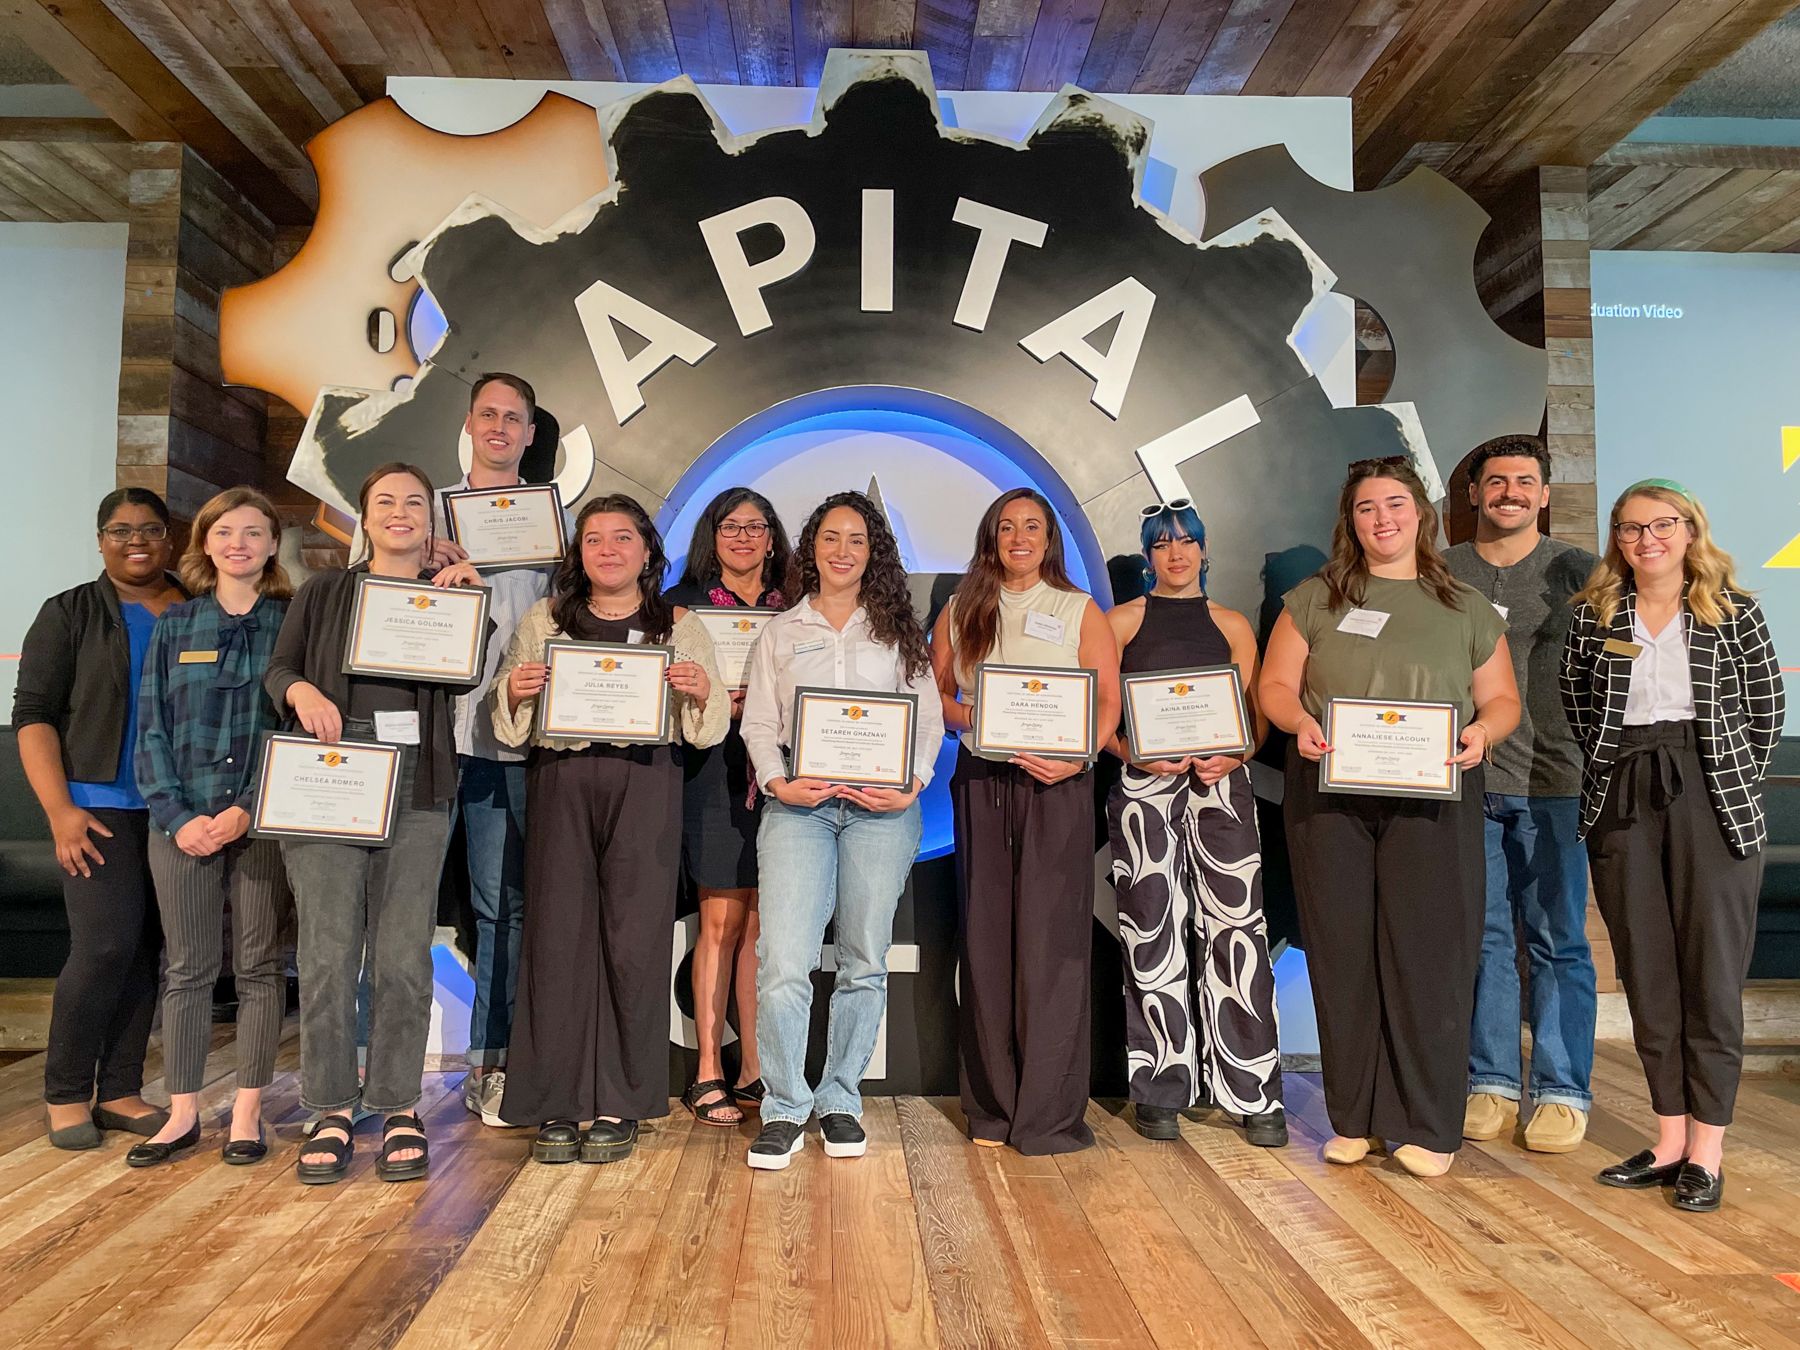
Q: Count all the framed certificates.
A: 9